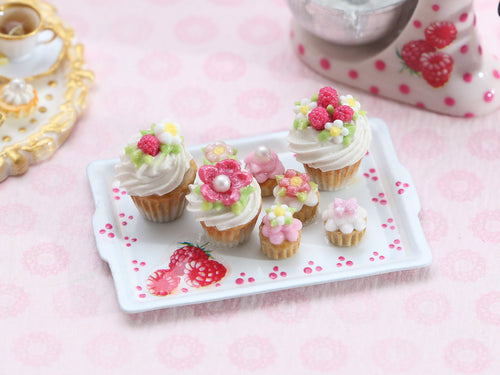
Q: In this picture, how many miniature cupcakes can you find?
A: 8